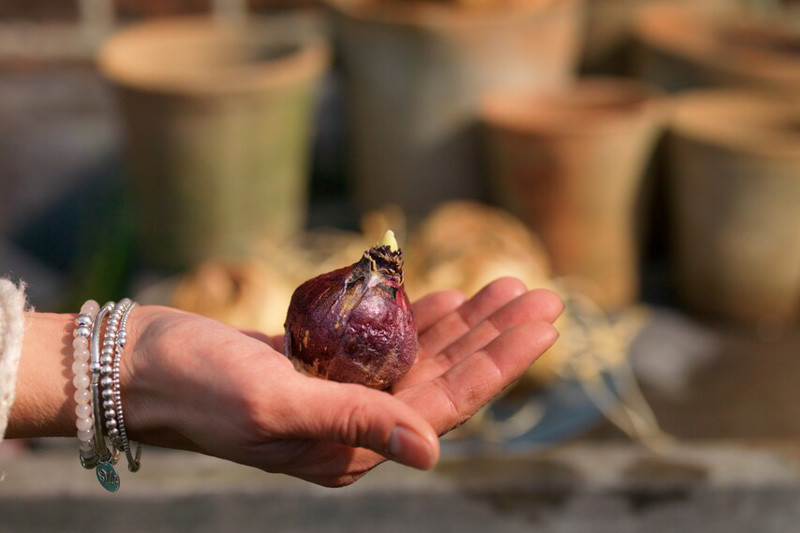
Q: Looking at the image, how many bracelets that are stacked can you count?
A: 4